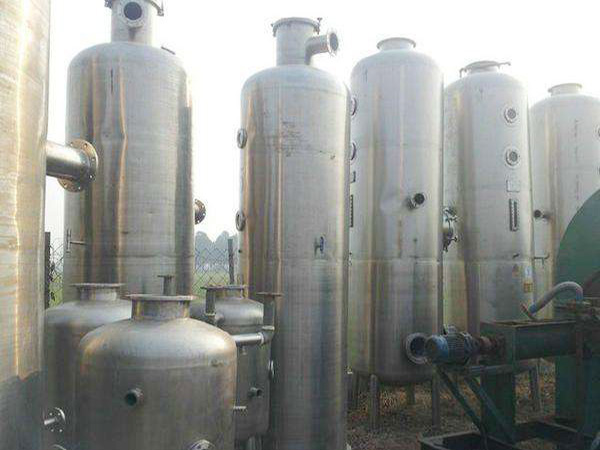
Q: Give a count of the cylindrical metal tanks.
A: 9